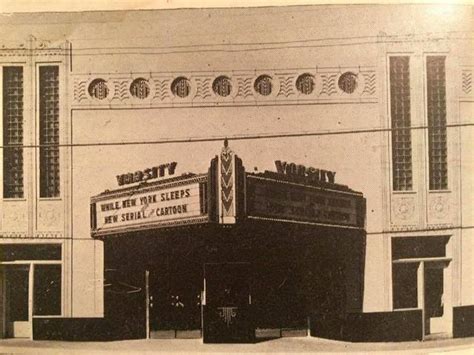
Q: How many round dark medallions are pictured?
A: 7